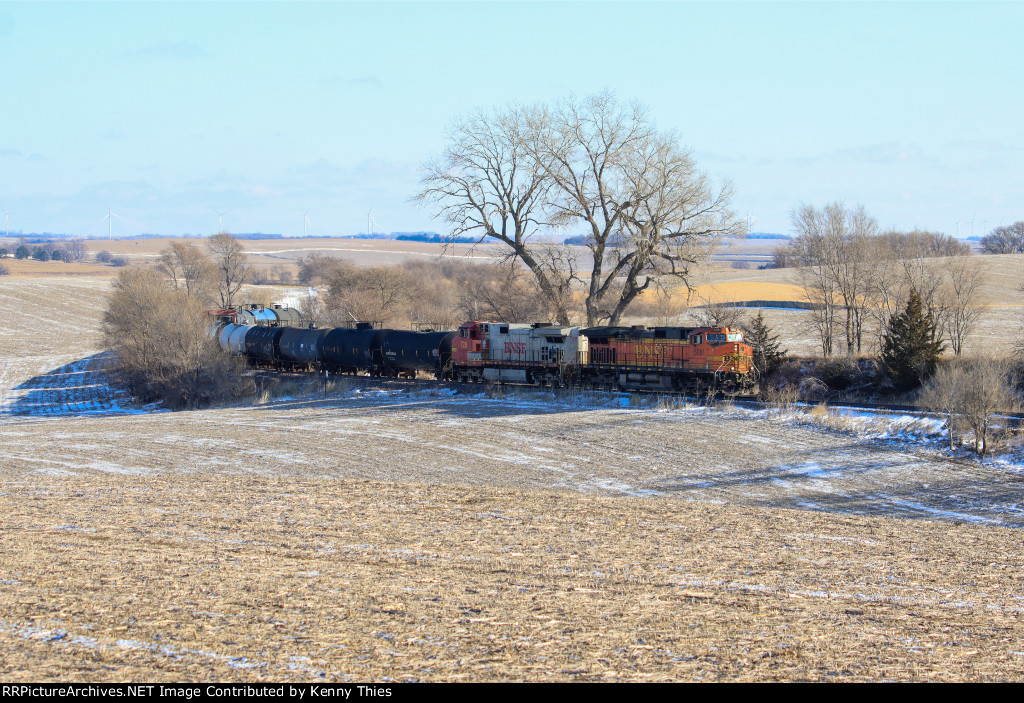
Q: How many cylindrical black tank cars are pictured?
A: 4